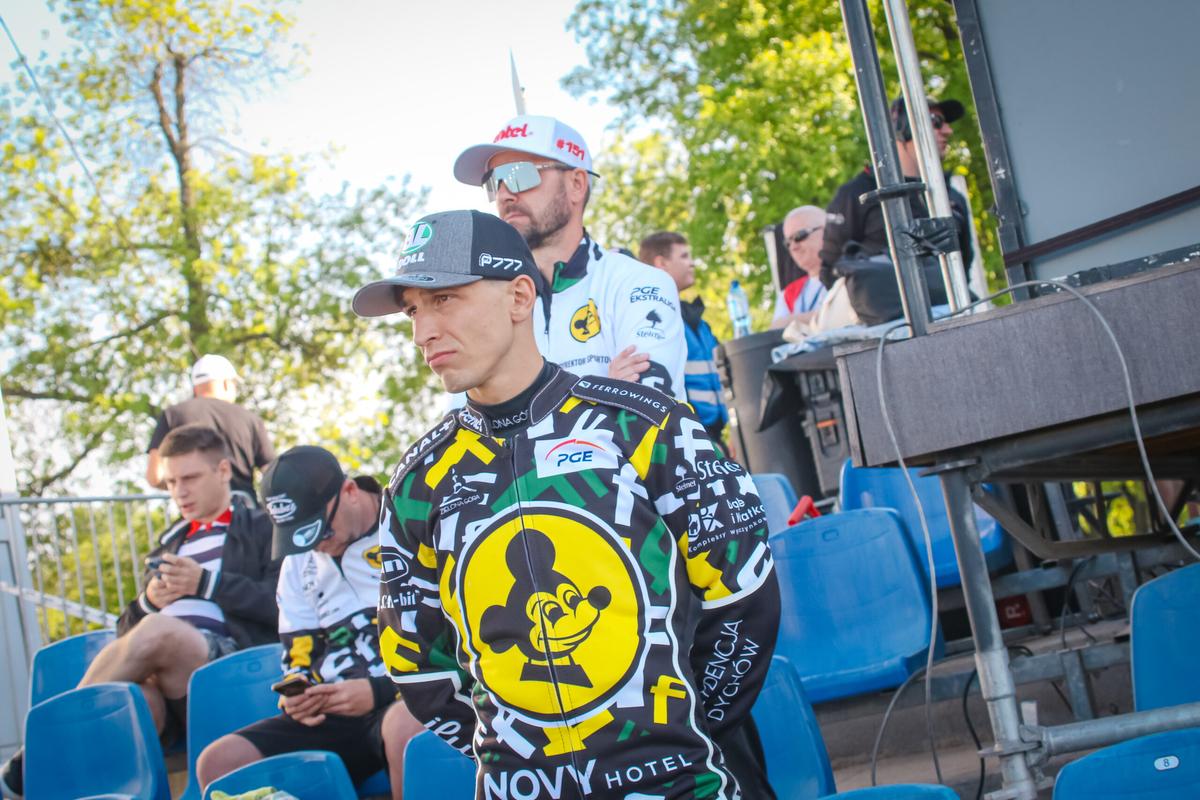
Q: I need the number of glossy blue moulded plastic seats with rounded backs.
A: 12